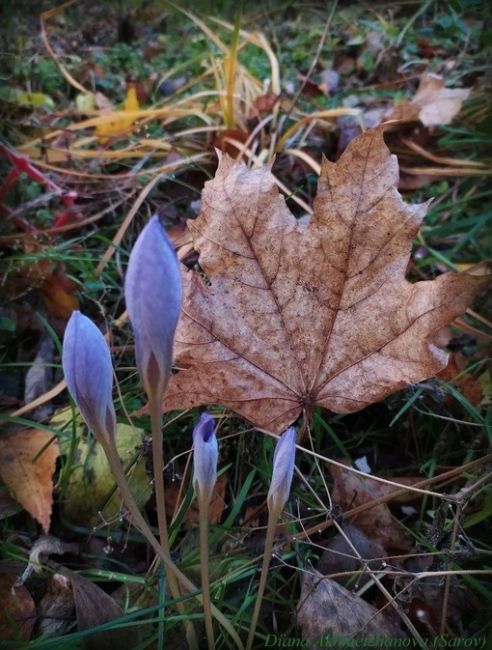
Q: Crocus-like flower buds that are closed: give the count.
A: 4